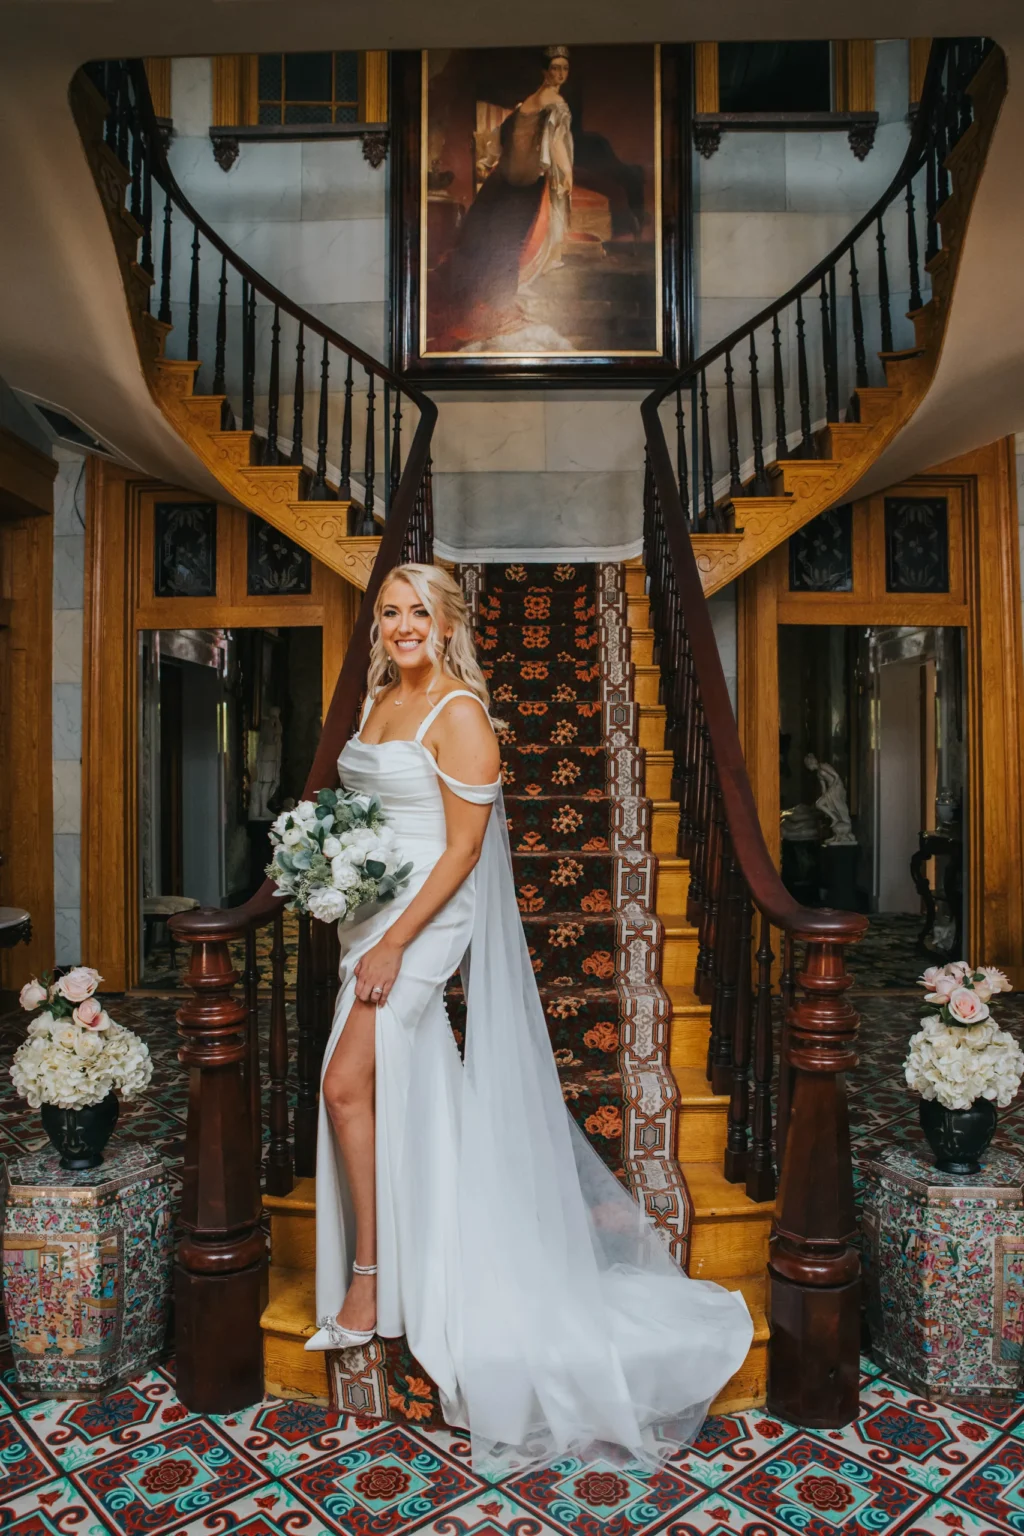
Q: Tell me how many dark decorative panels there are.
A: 4